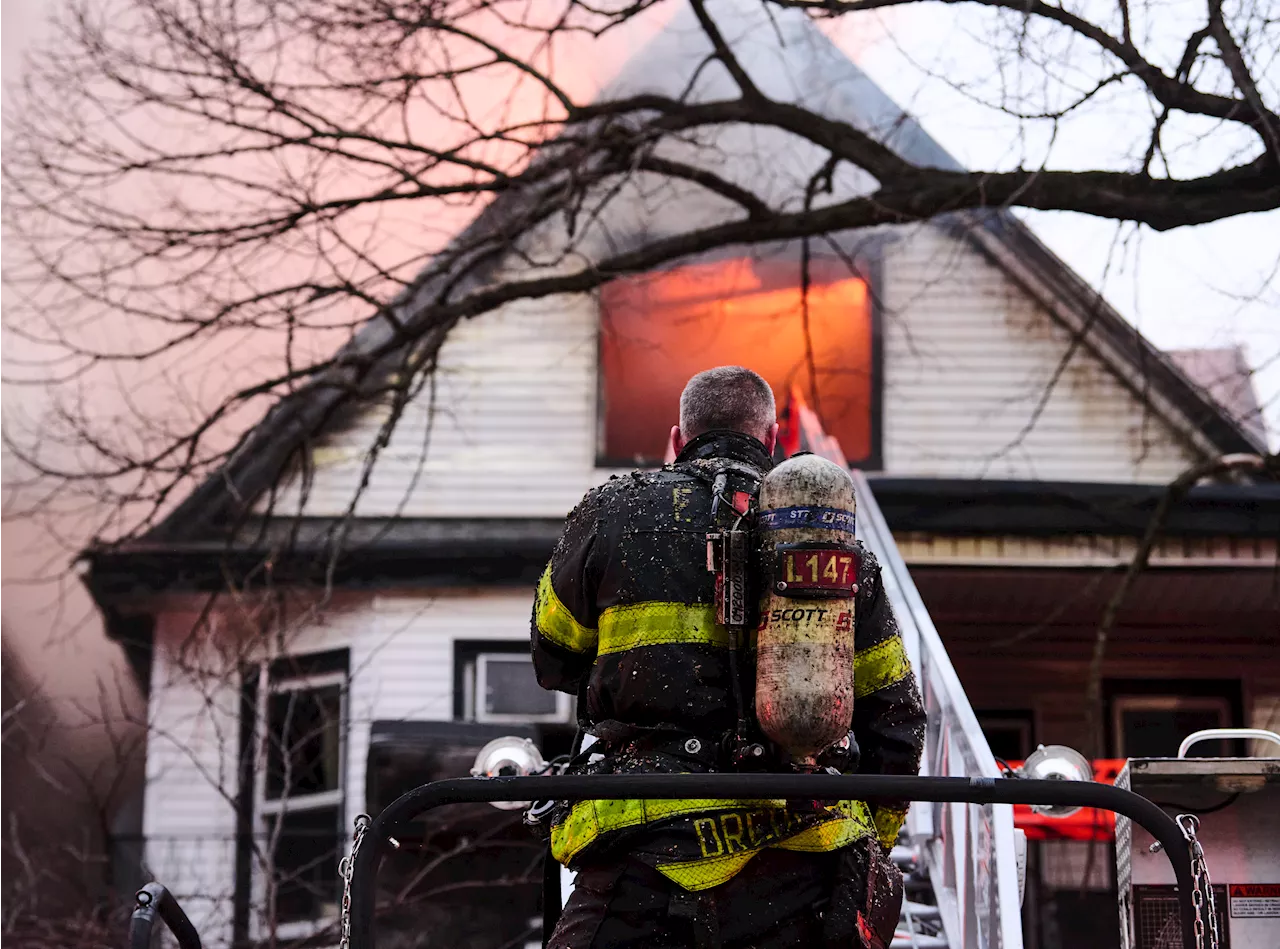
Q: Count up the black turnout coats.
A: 1